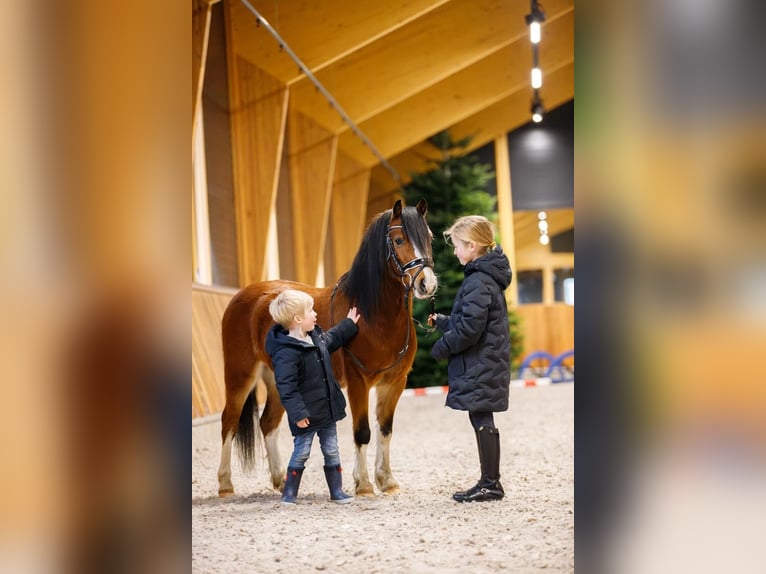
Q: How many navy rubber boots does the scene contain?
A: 2